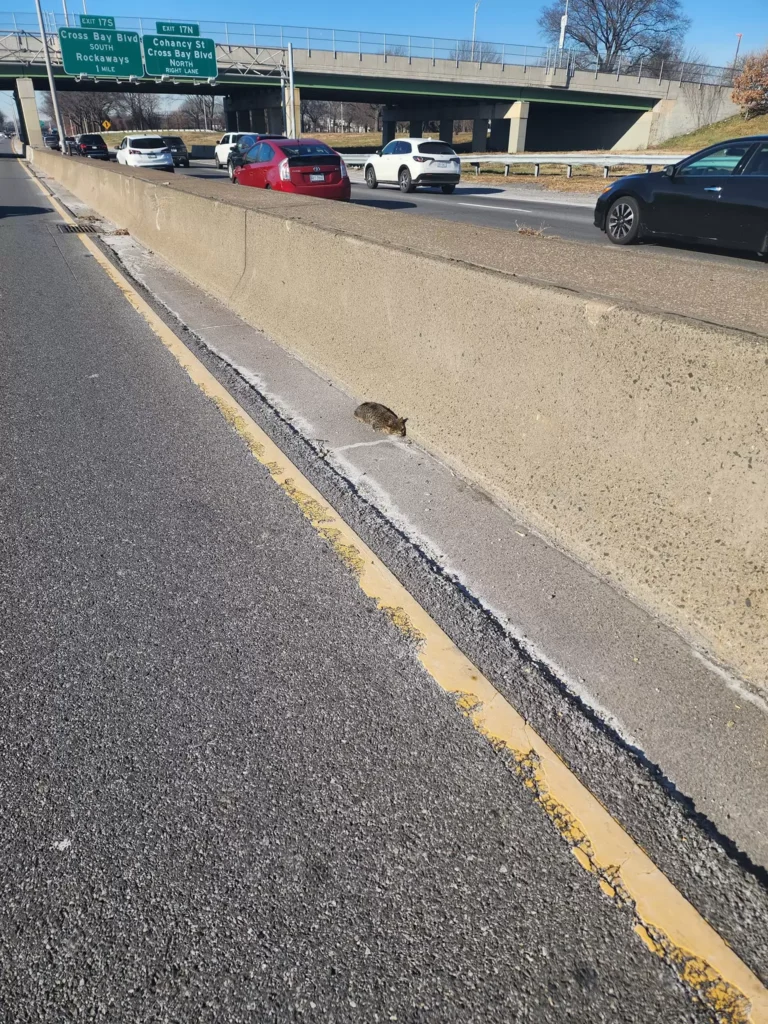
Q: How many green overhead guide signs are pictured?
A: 2